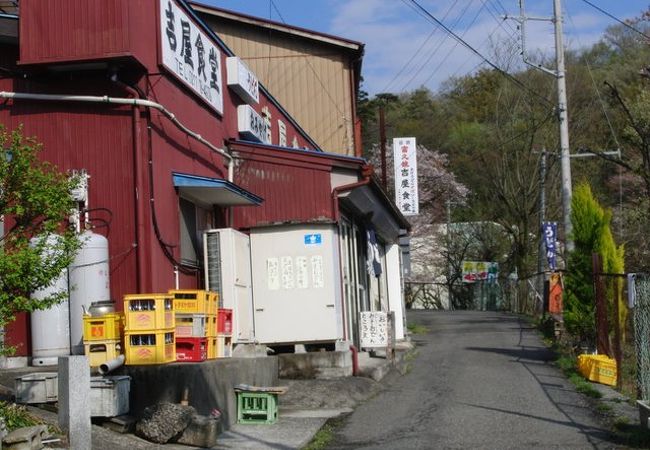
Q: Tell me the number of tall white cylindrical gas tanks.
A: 2